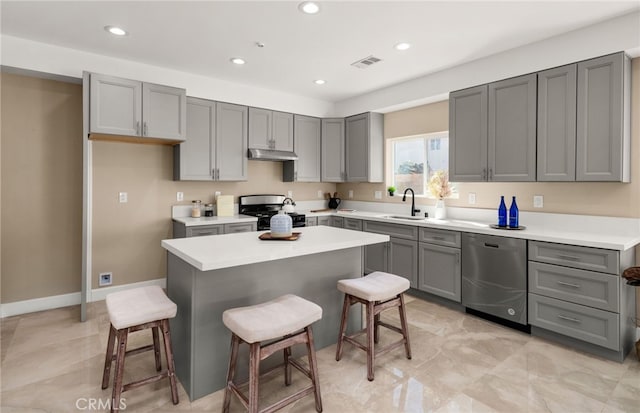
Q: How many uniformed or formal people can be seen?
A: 0